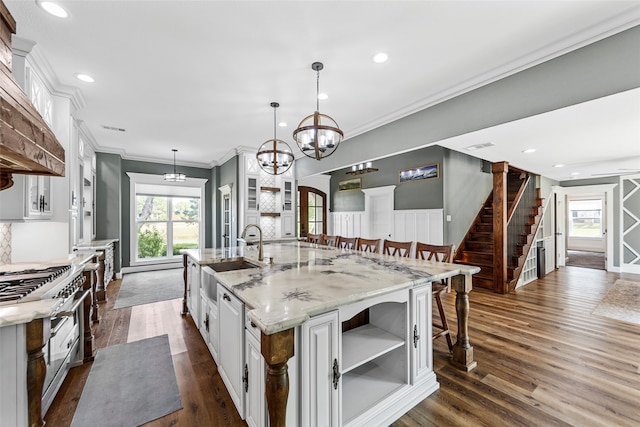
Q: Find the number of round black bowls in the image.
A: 0